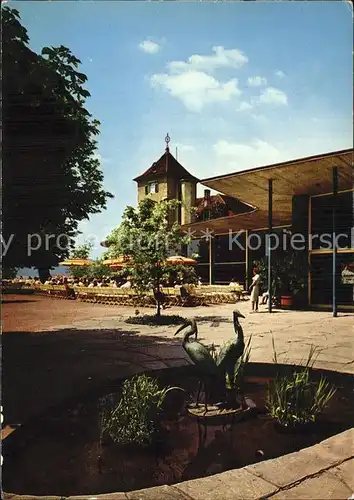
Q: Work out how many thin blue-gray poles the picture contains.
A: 2